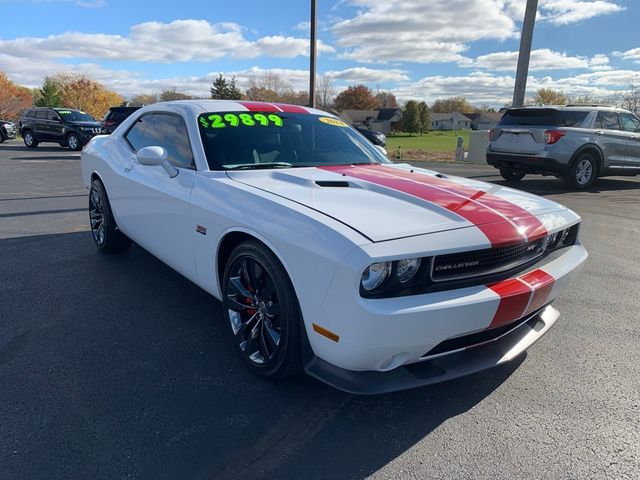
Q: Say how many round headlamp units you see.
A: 4